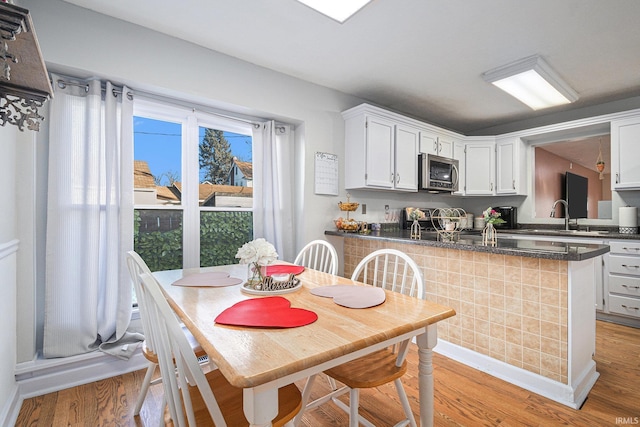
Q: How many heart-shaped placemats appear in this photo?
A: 4